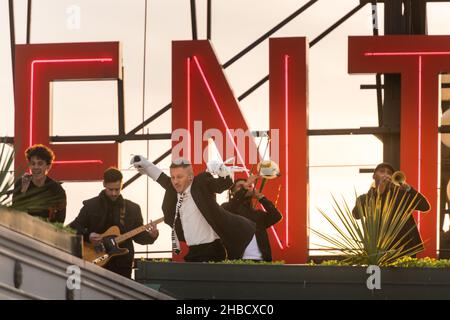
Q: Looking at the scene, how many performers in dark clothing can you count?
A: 5